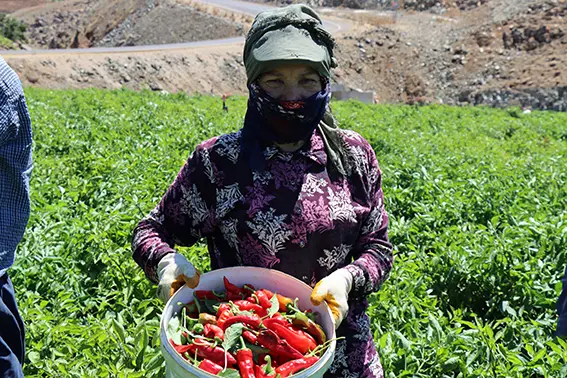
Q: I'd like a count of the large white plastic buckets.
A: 1